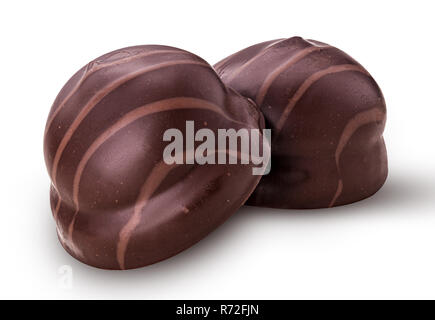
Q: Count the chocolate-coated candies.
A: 2